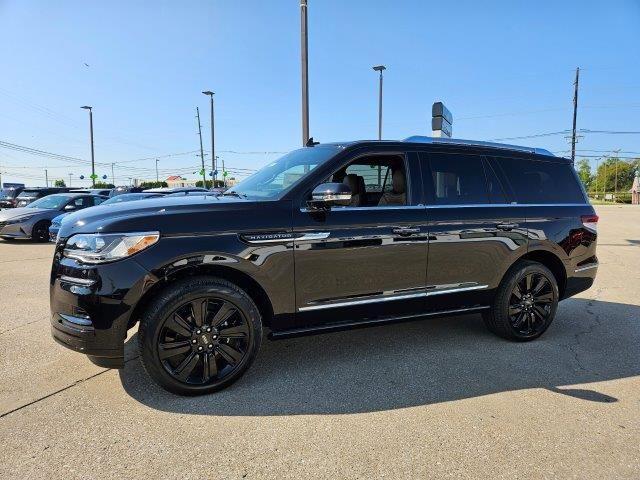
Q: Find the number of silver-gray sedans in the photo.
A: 1